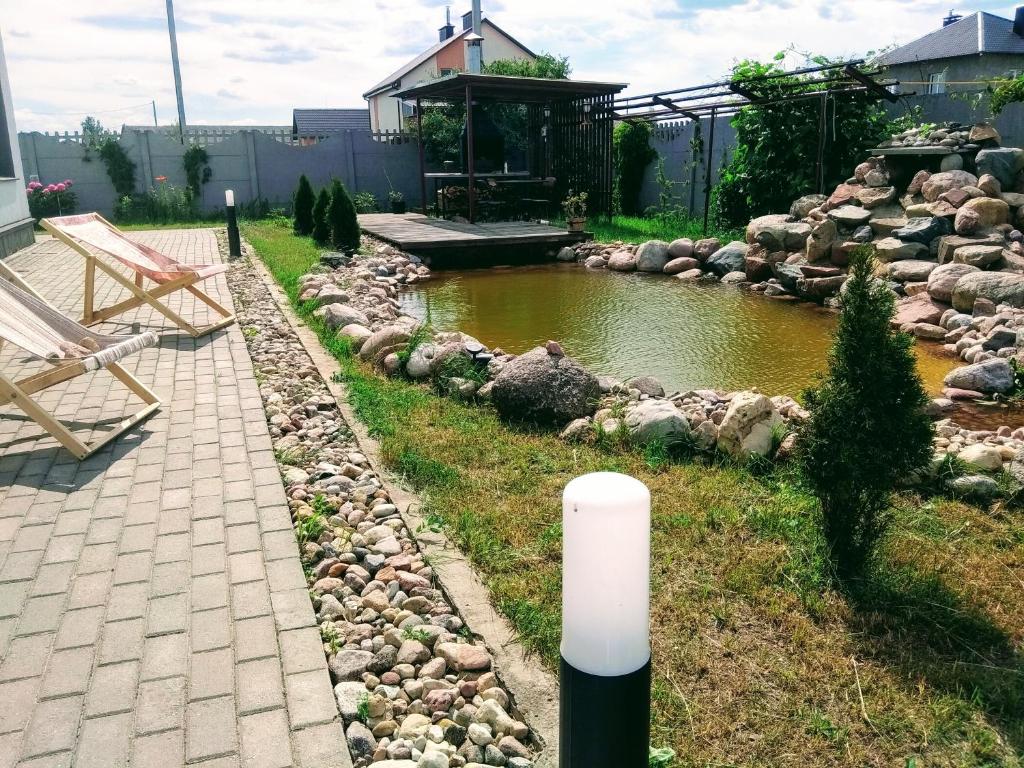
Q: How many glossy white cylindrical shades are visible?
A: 2